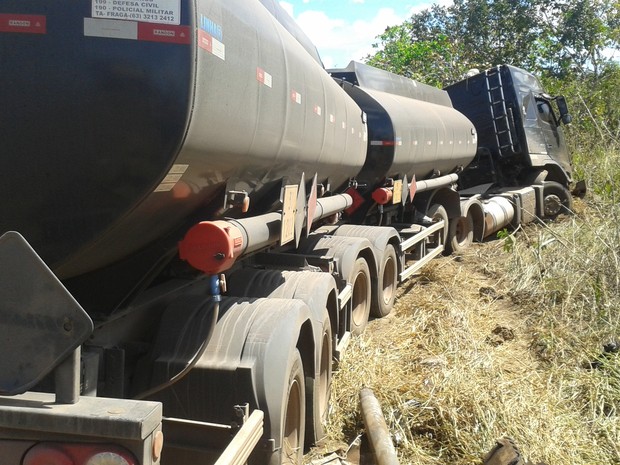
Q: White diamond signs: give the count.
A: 2